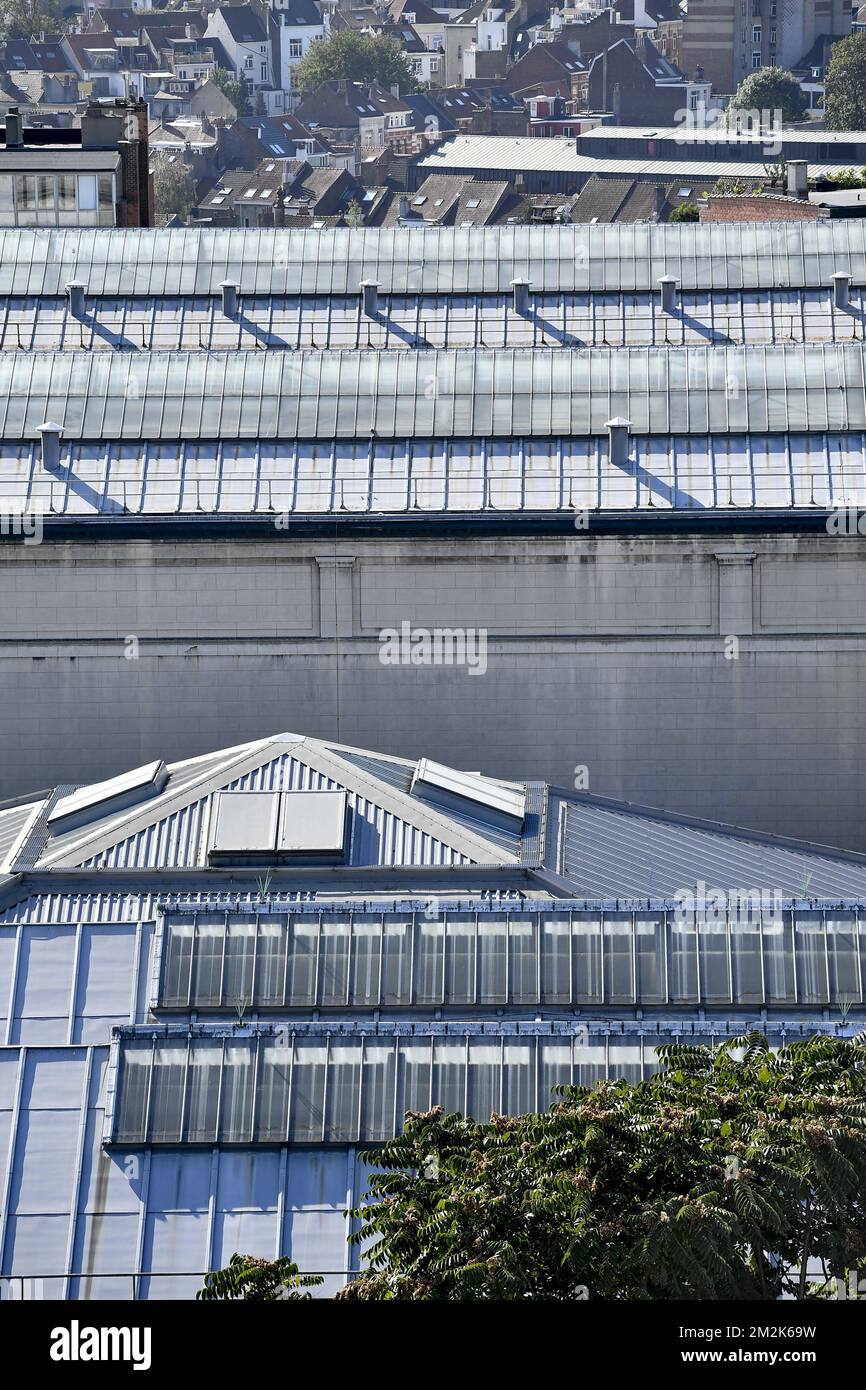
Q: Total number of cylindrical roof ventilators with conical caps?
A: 8